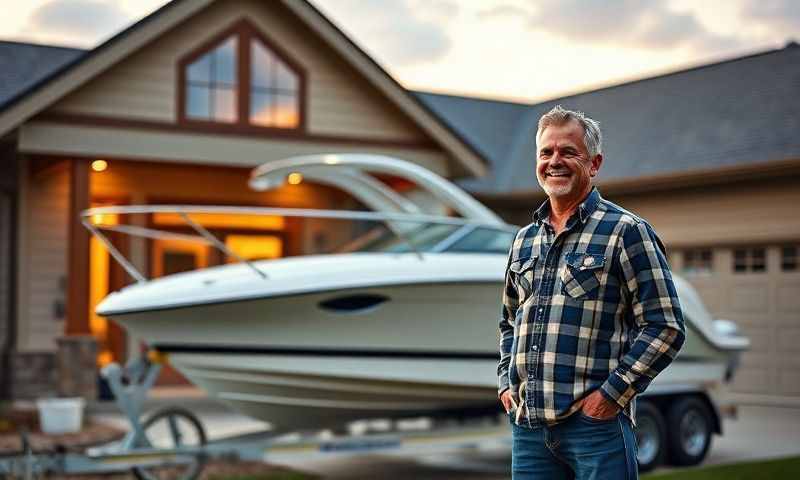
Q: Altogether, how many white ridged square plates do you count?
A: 0